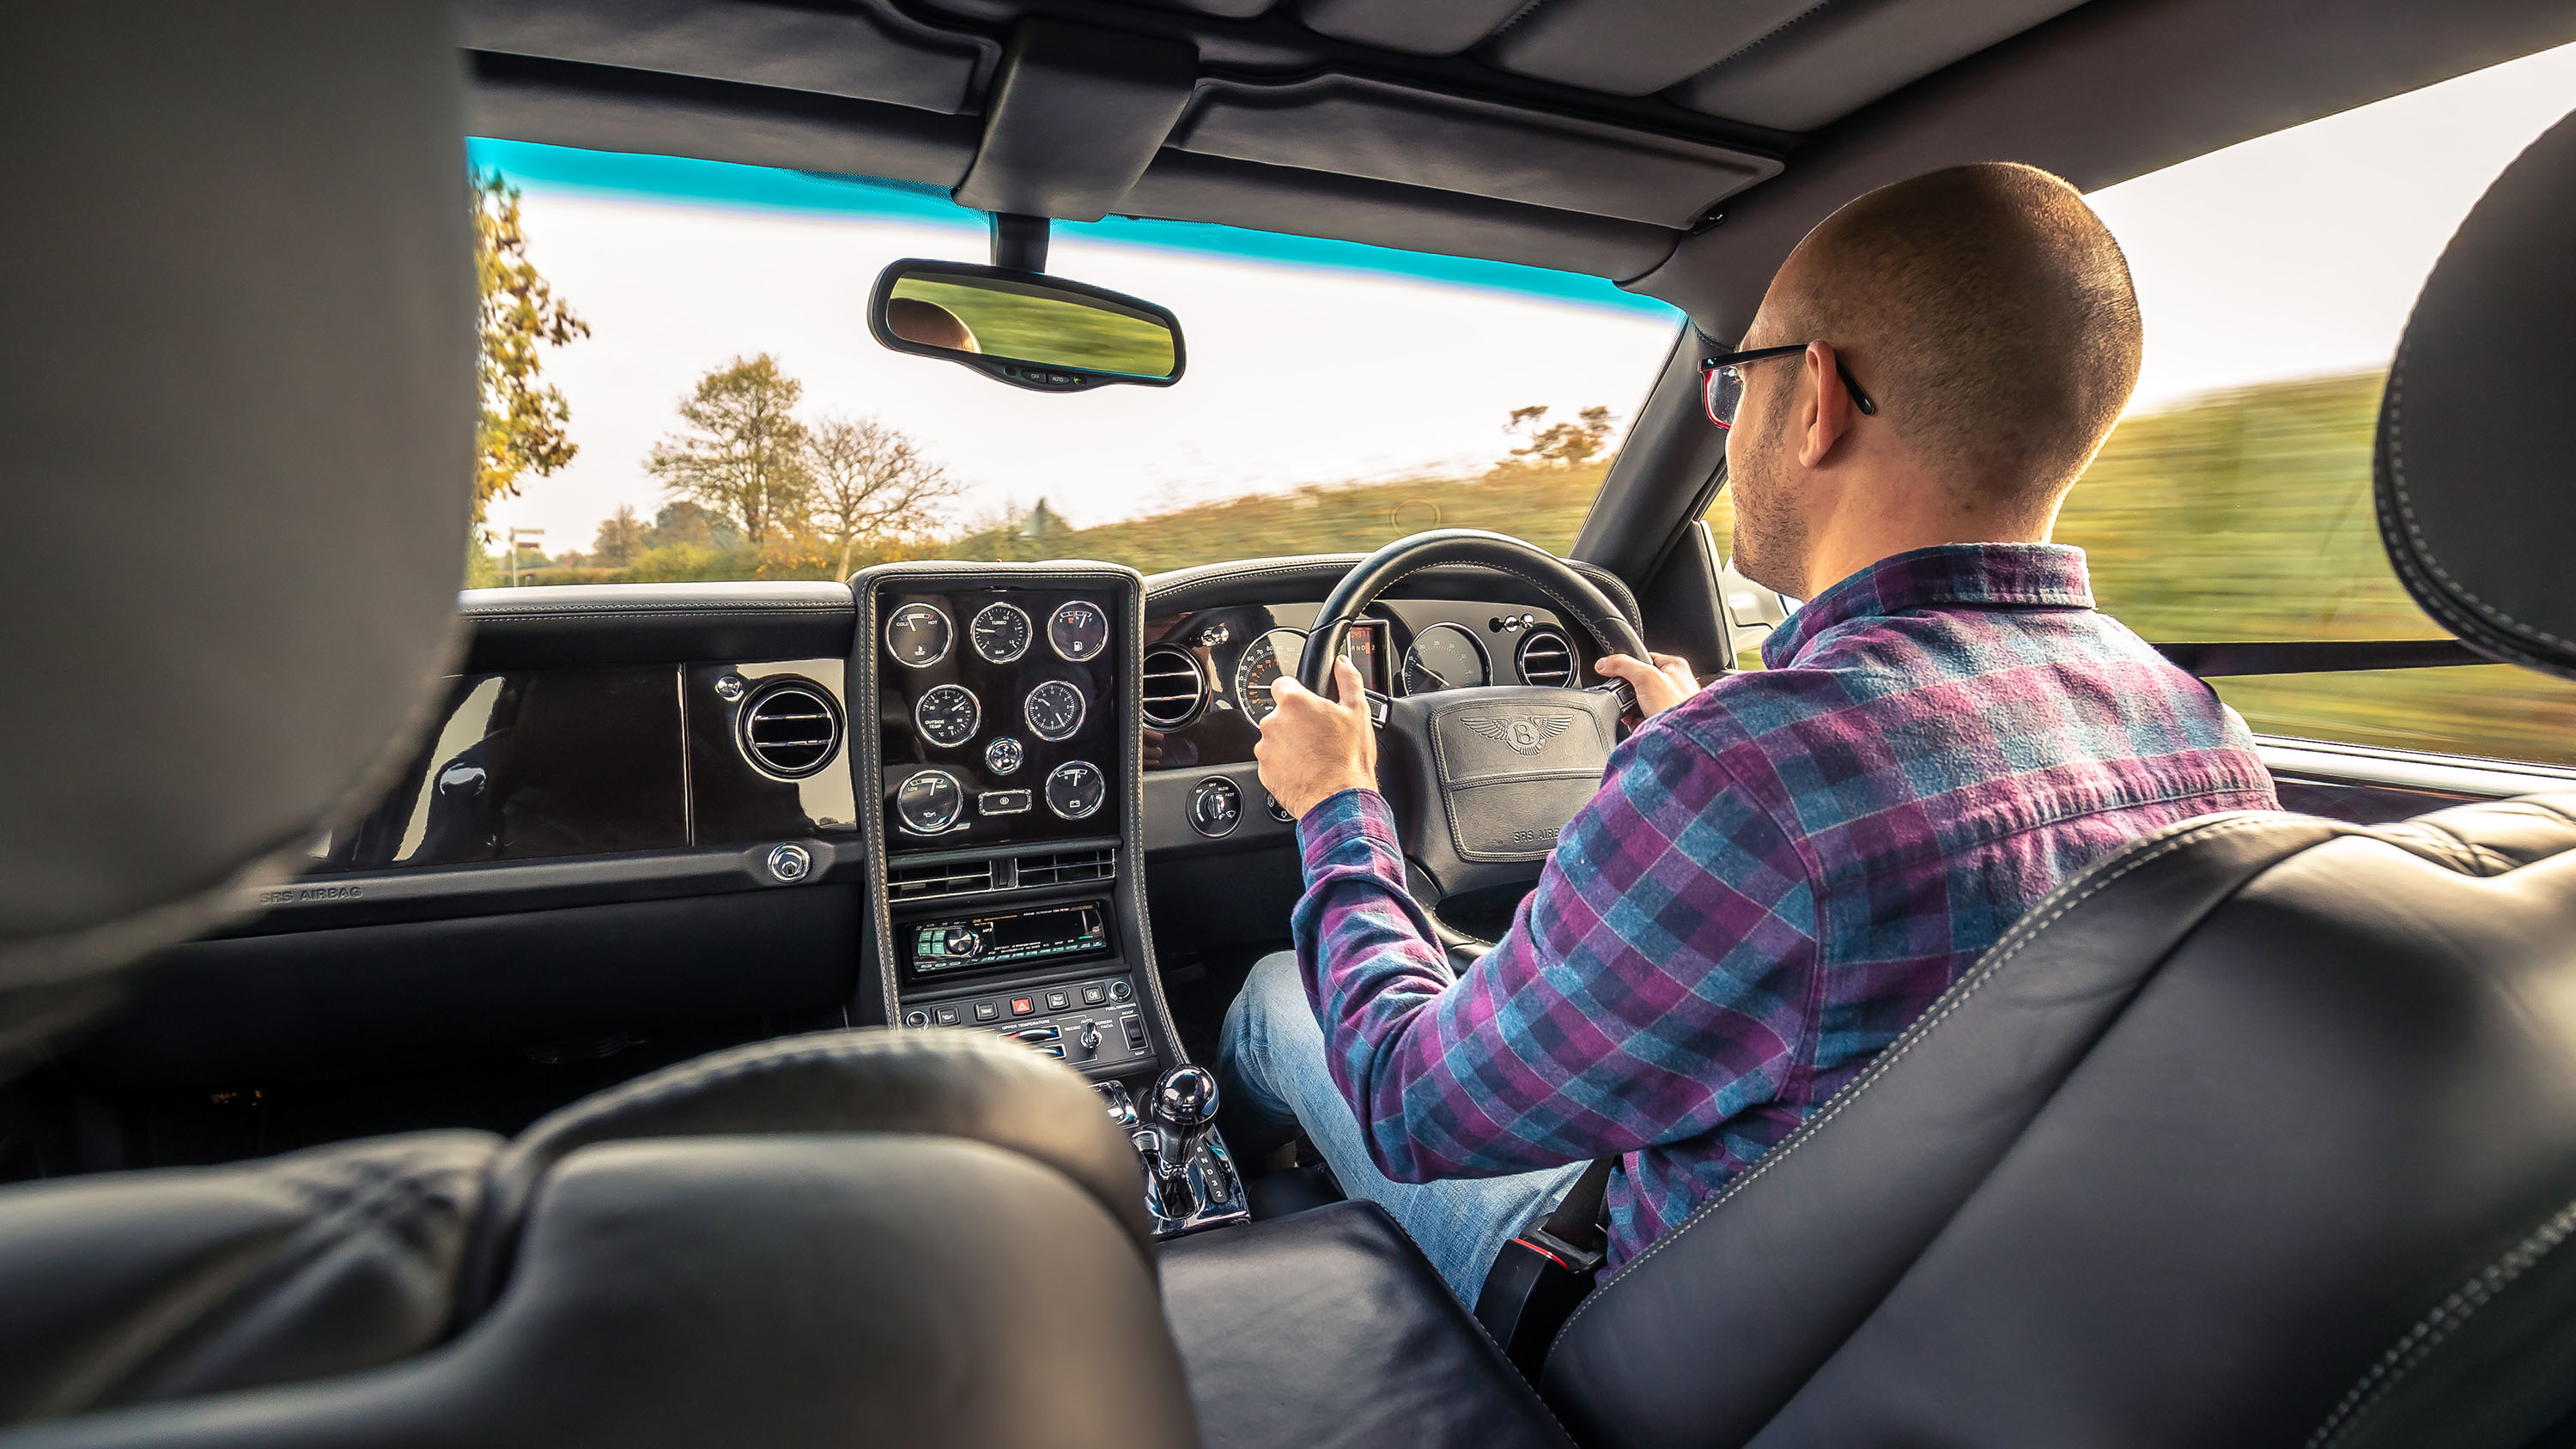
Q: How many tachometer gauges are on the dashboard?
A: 1